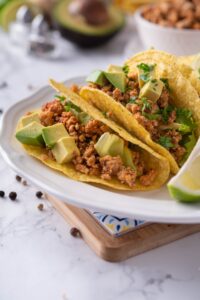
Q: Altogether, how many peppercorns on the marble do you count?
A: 7